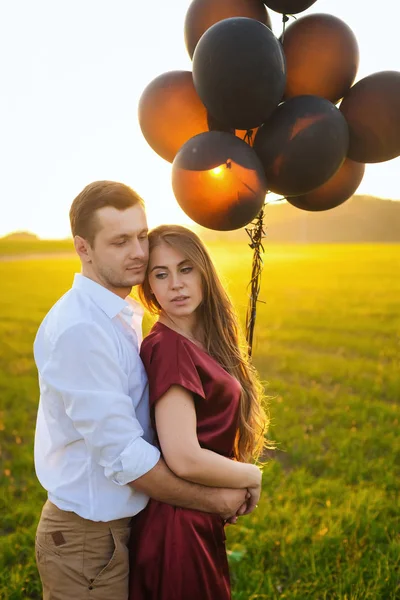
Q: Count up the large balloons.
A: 9